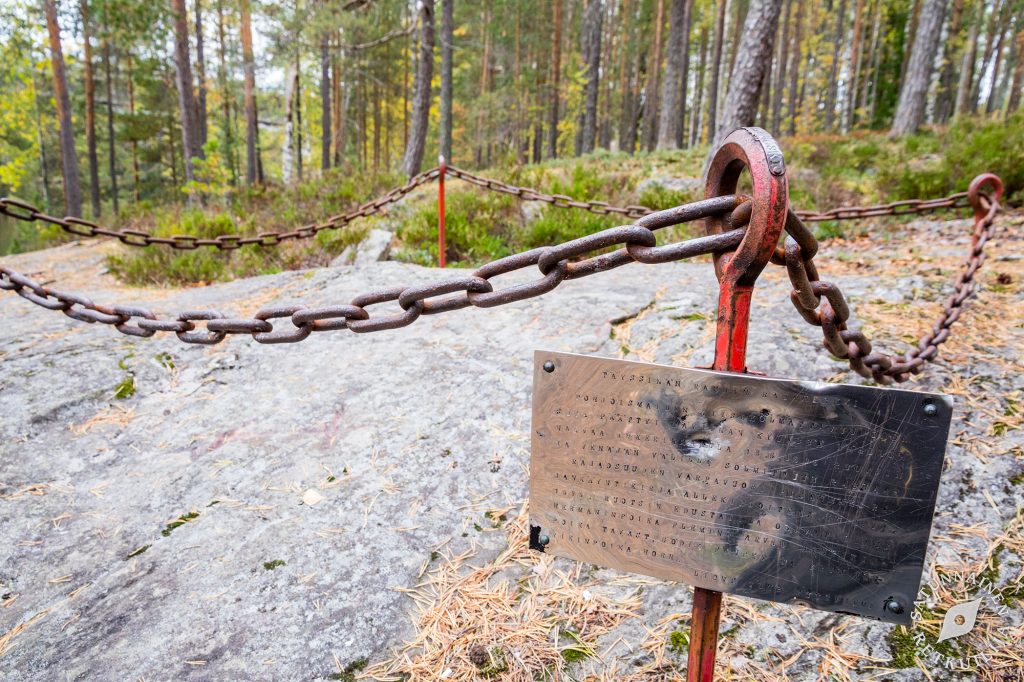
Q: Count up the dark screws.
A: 4